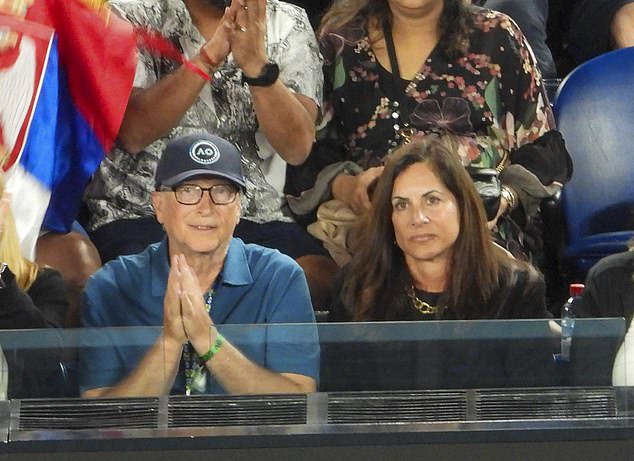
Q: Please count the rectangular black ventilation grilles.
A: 4